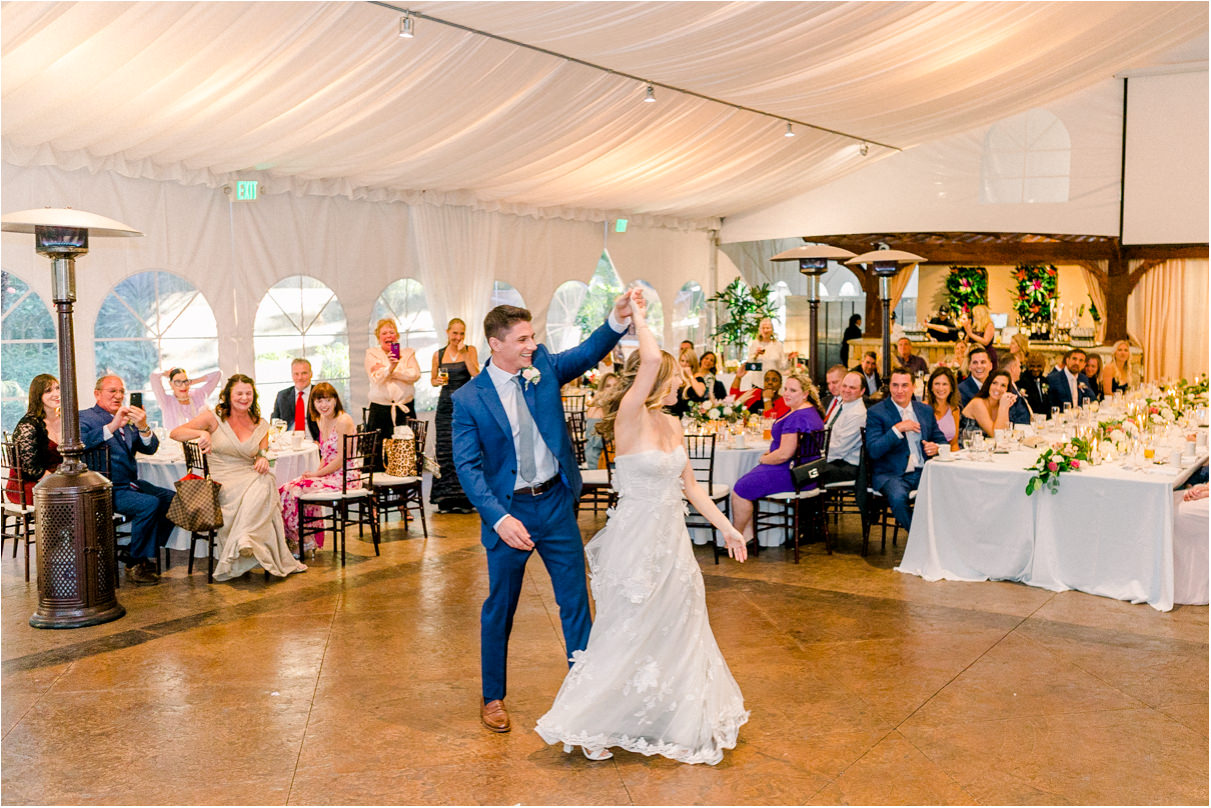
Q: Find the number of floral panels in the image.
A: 2